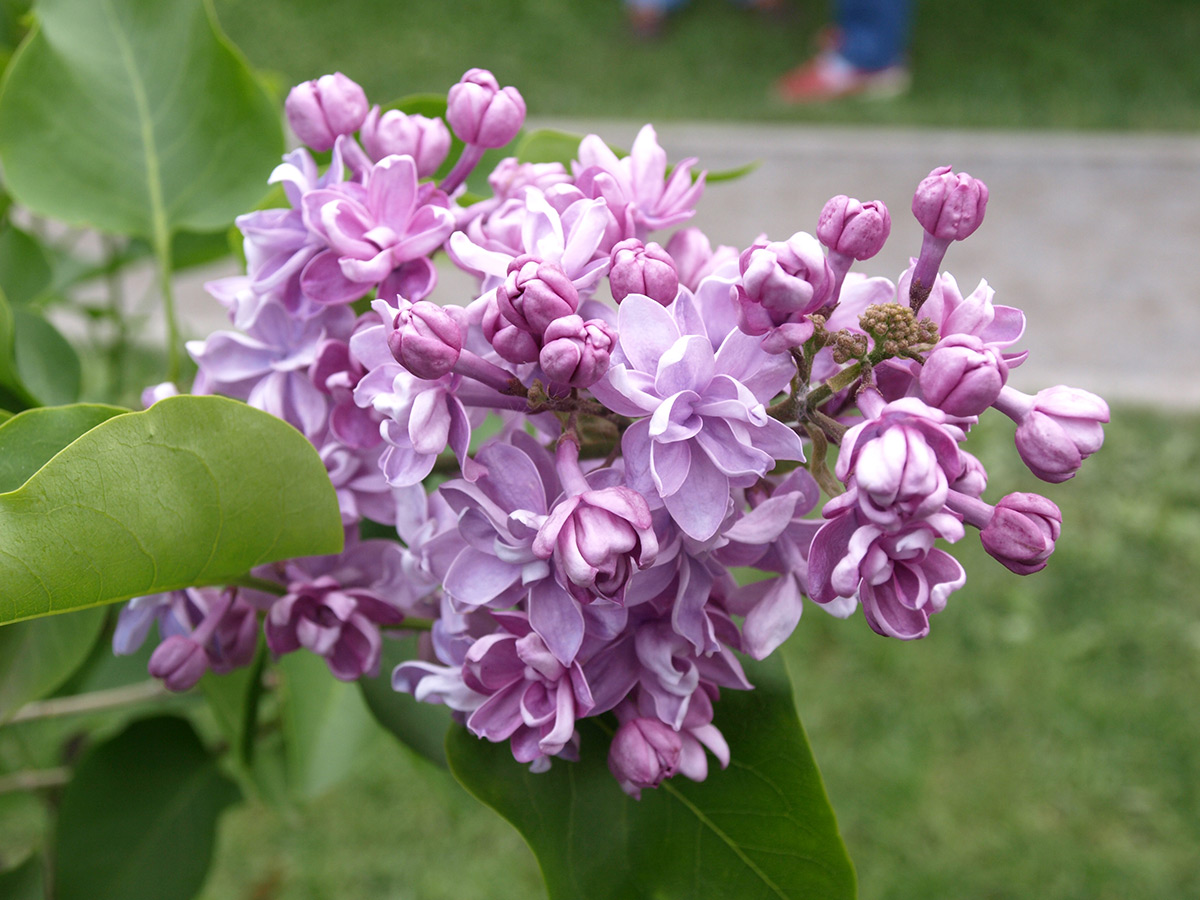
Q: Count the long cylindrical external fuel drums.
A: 0